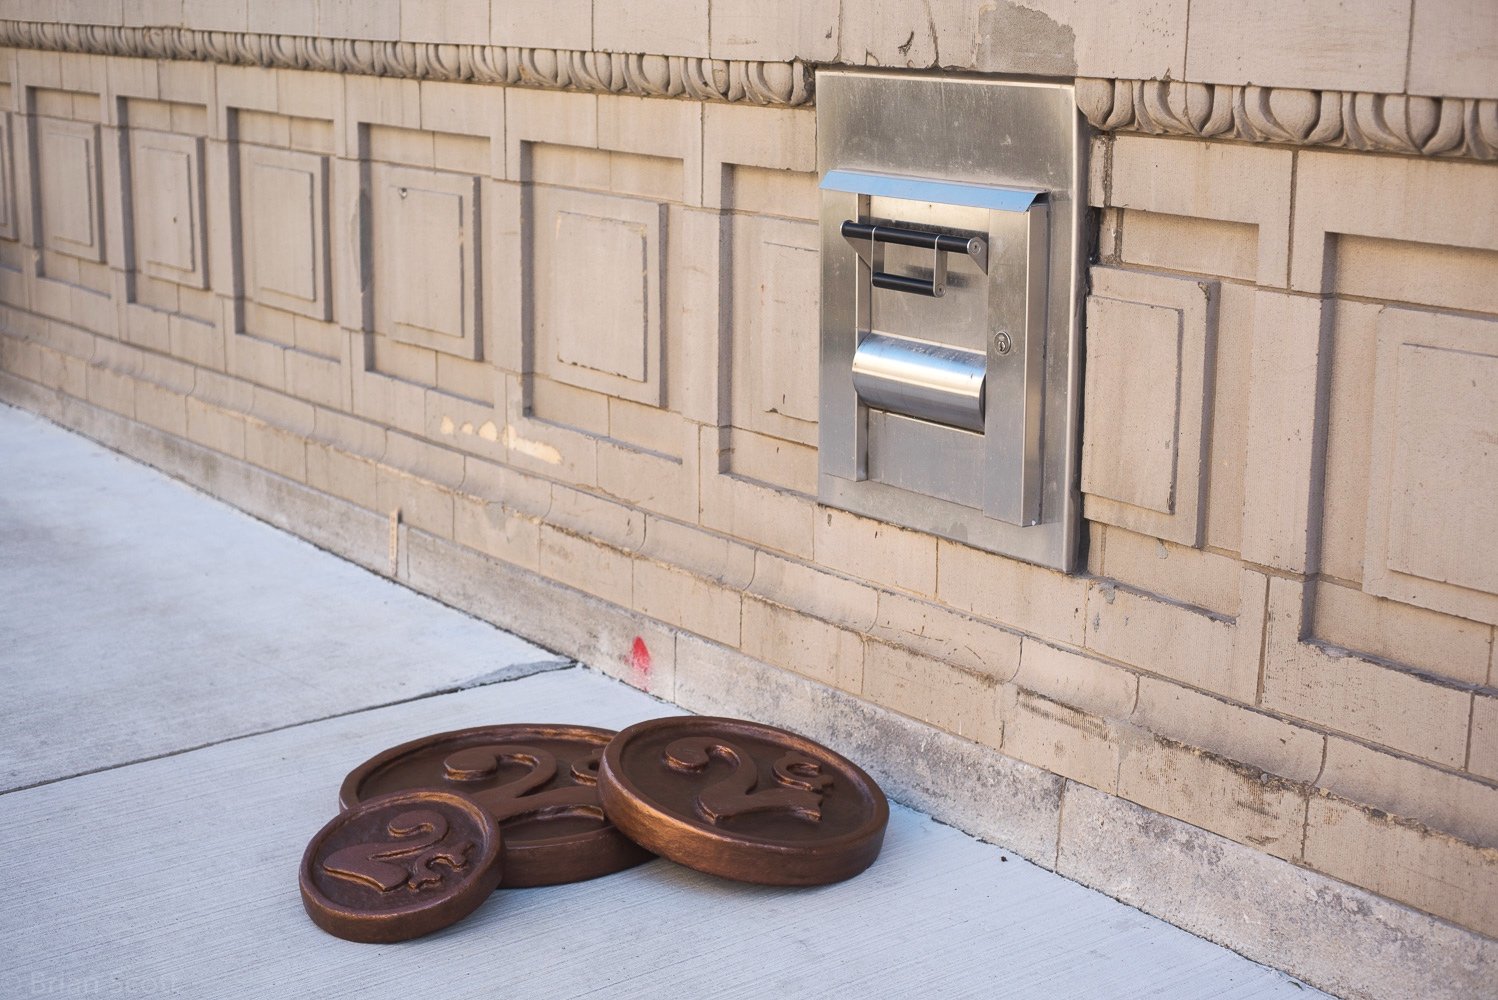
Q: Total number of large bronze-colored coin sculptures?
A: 3